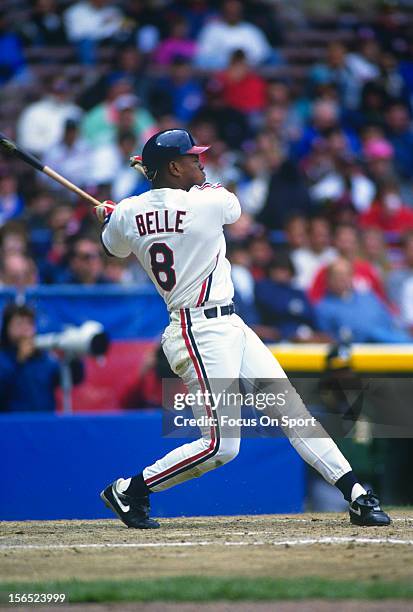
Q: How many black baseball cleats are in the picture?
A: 2